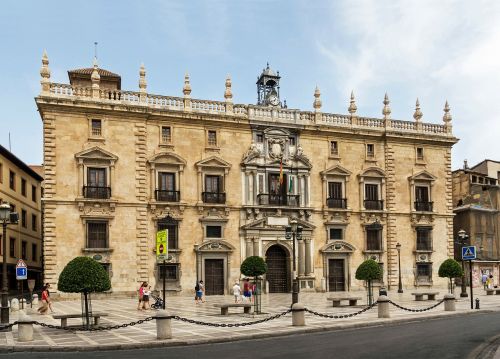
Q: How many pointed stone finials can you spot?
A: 10